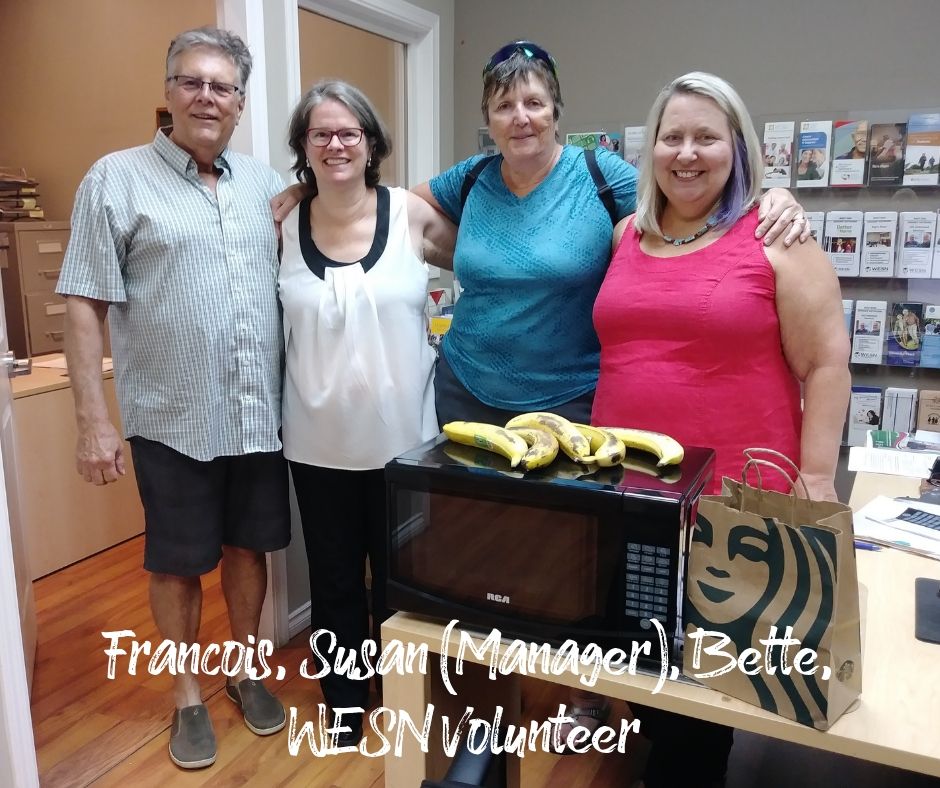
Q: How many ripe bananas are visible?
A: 5